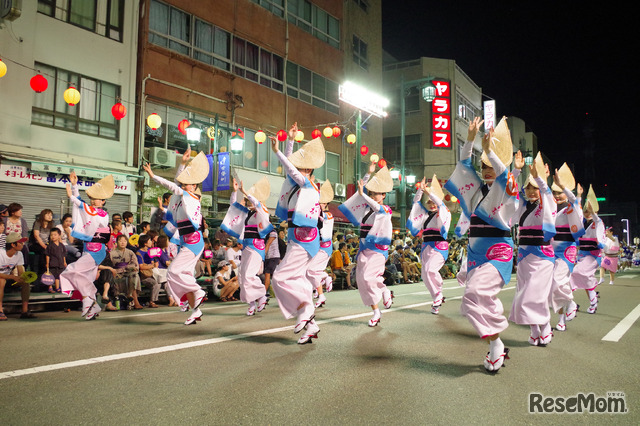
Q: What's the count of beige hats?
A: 11